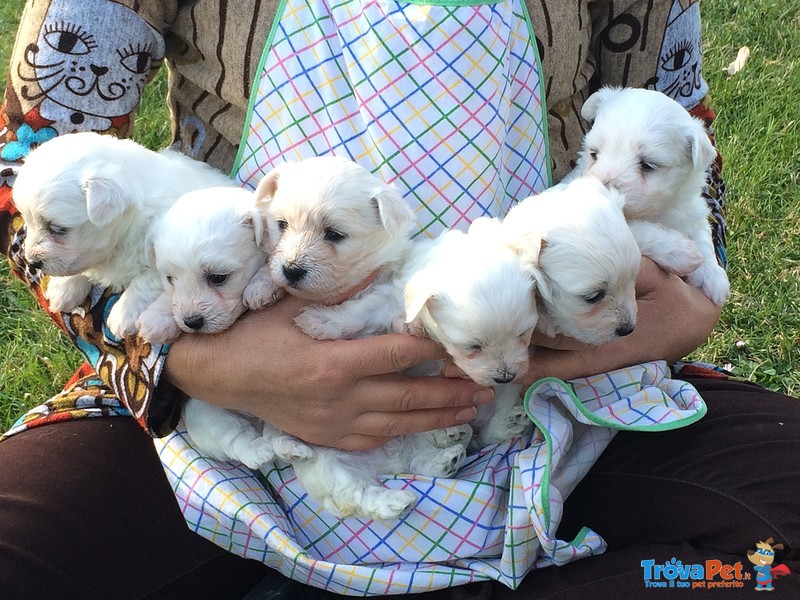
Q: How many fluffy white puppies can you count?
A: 6